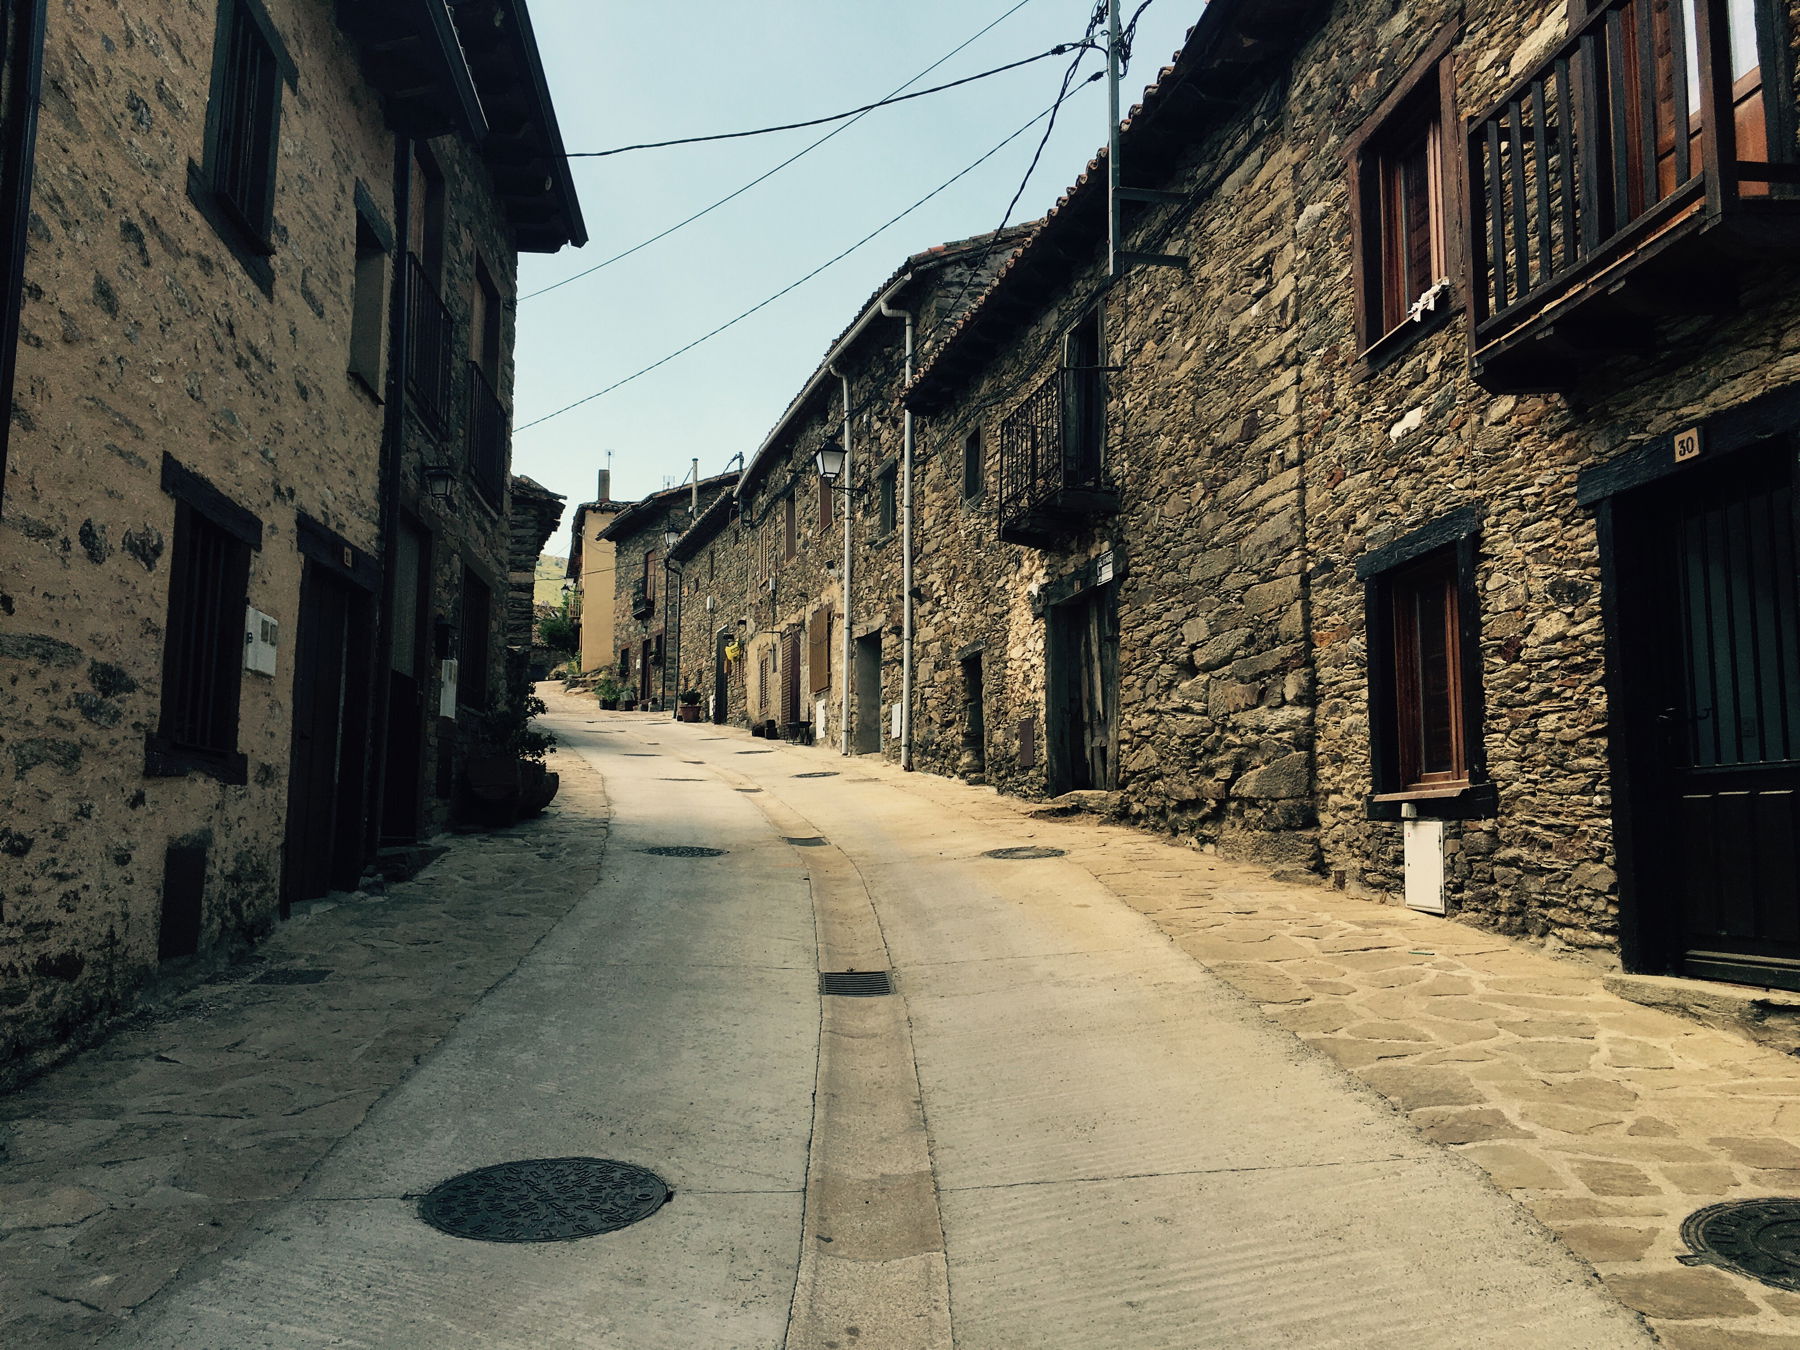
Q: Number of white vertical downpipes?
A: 2